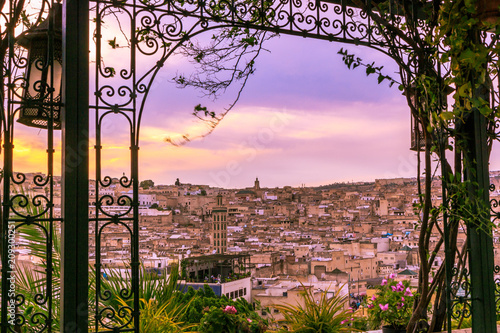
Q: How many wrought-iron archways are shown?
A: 1